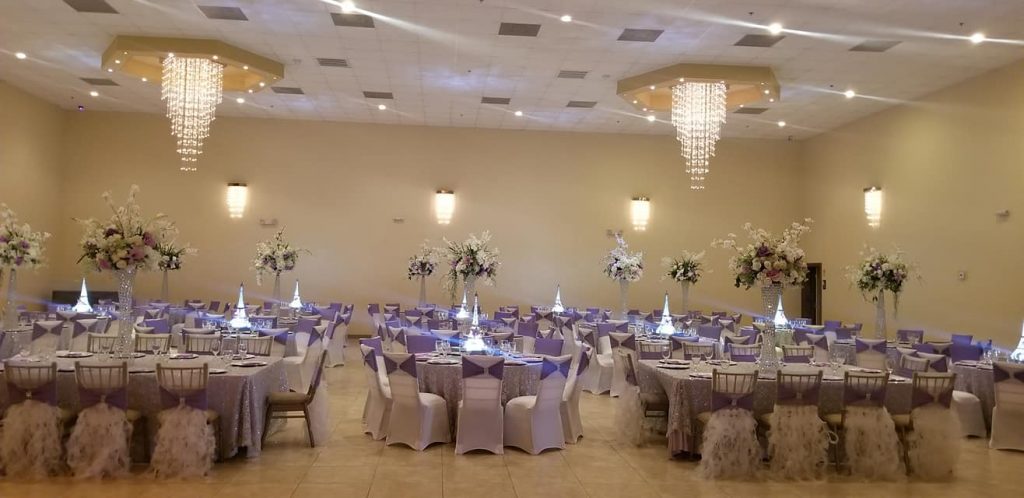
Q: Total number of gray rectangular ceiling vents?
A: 15